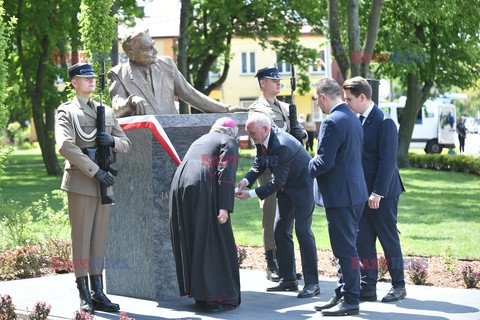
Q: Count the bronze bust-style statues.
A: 1